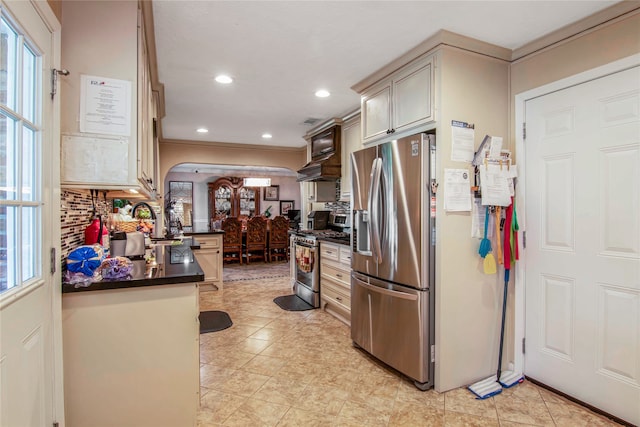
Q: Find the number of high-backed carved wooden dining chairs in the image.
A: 3